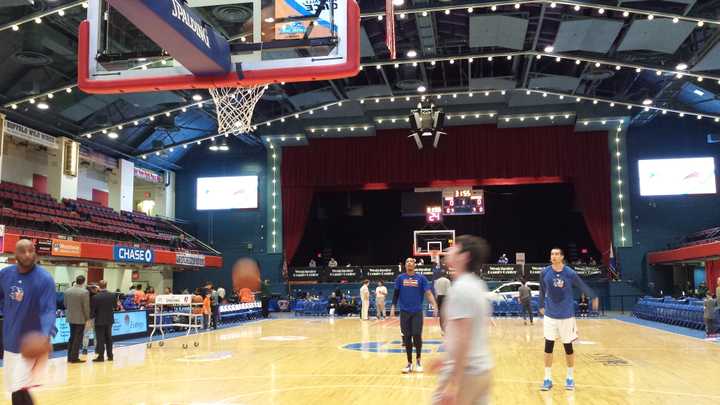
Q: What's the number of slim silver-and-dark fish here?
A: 0